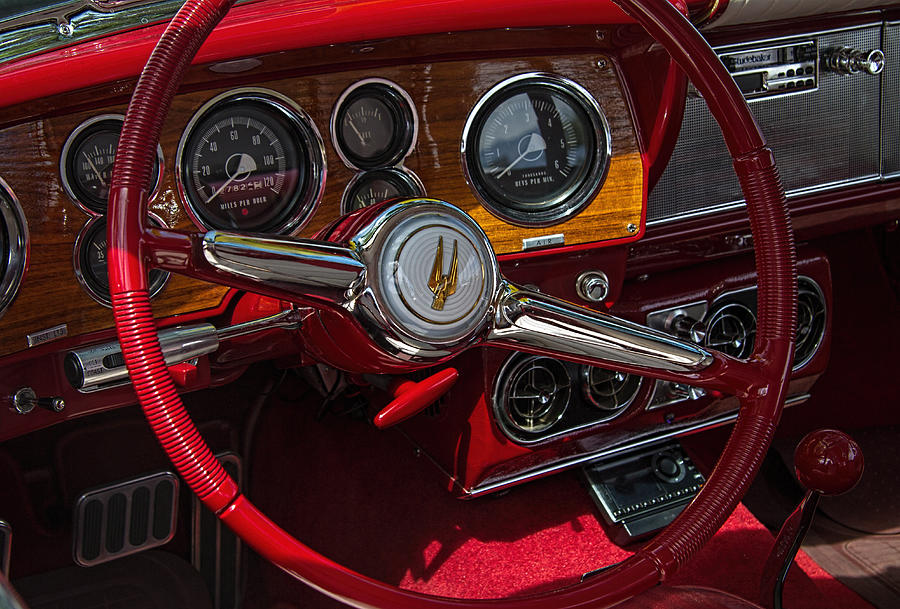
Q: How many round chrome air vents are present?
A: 4